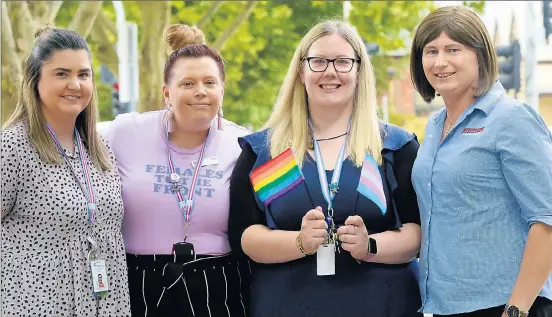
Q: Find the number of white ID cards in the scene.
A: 2